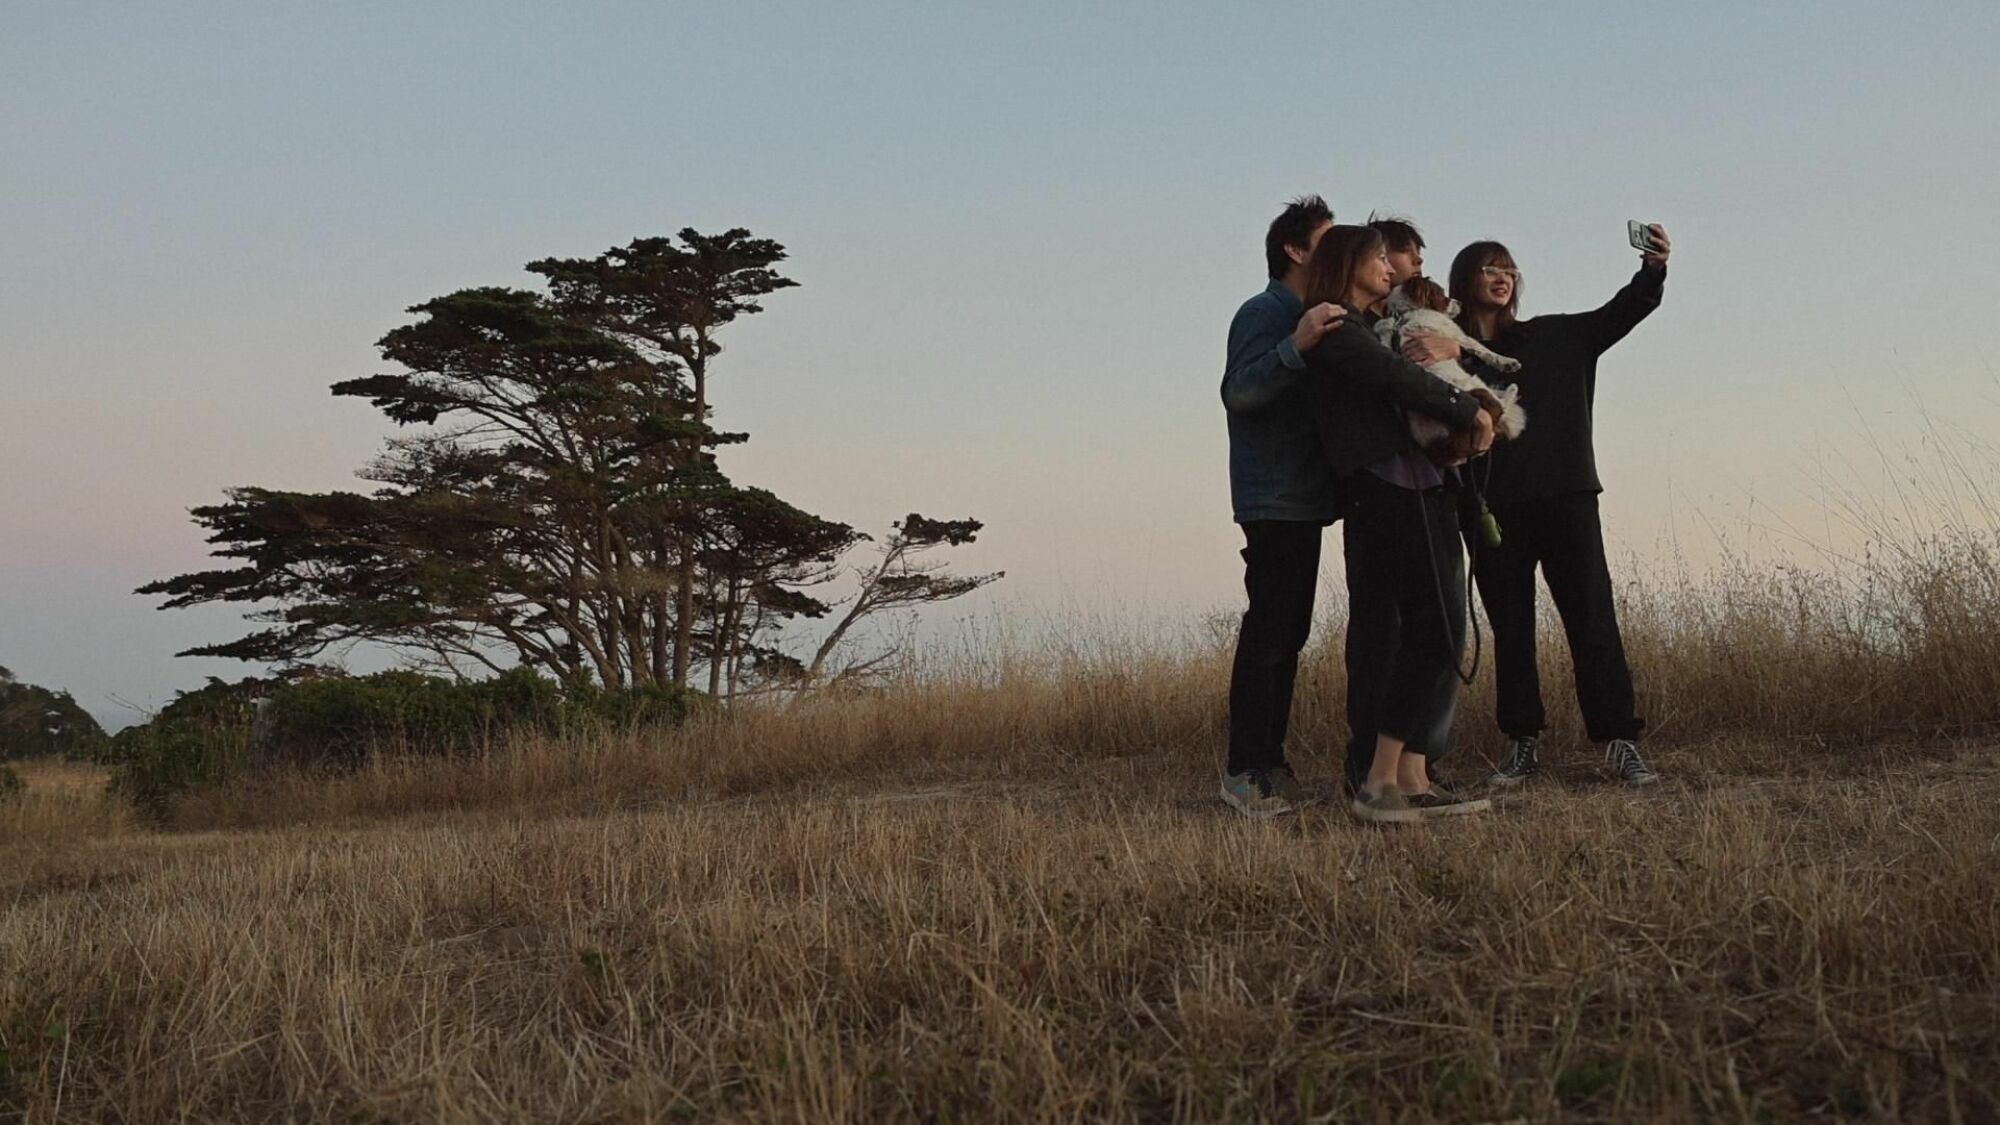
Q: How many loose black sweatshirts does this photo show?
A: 1